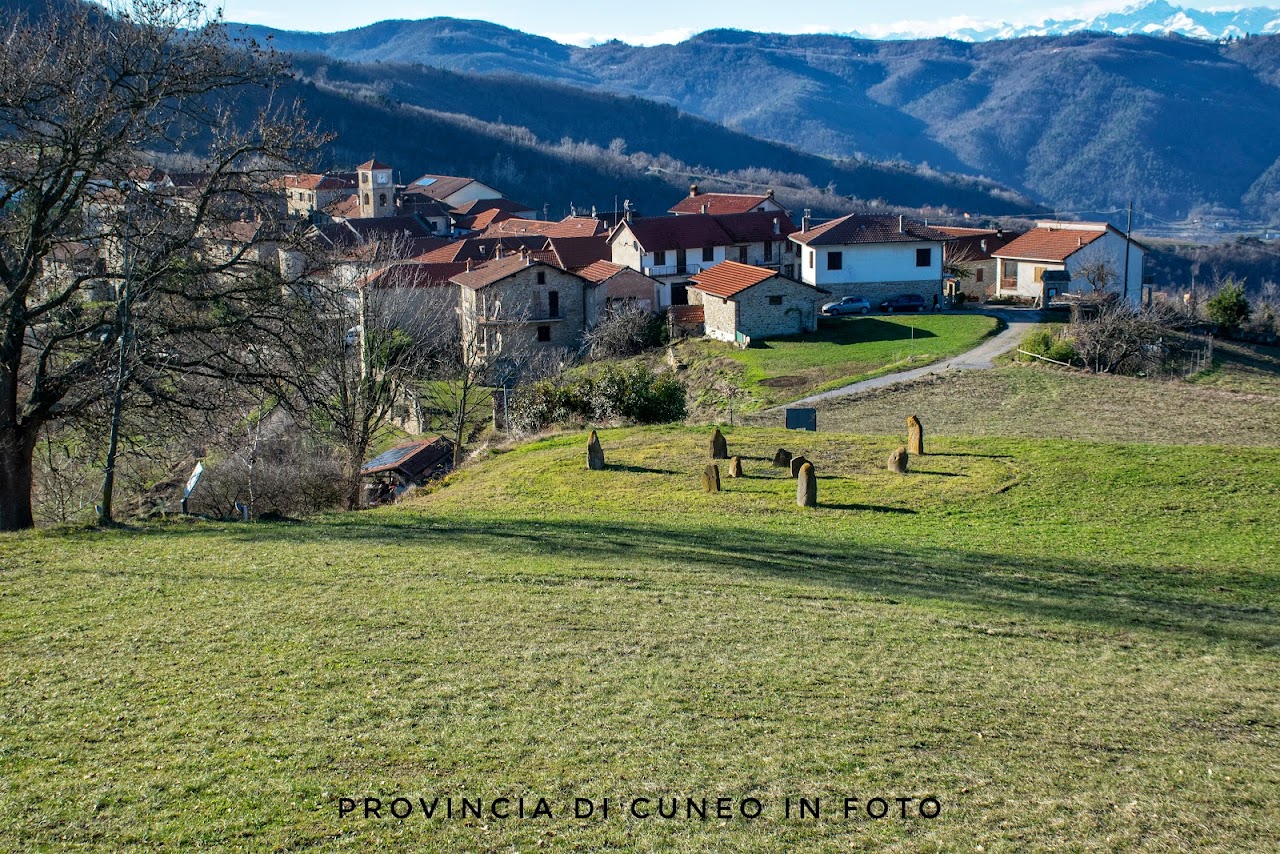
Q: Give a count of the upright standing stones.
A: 9